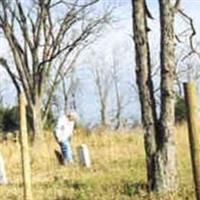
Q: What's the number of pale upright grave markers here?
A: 2